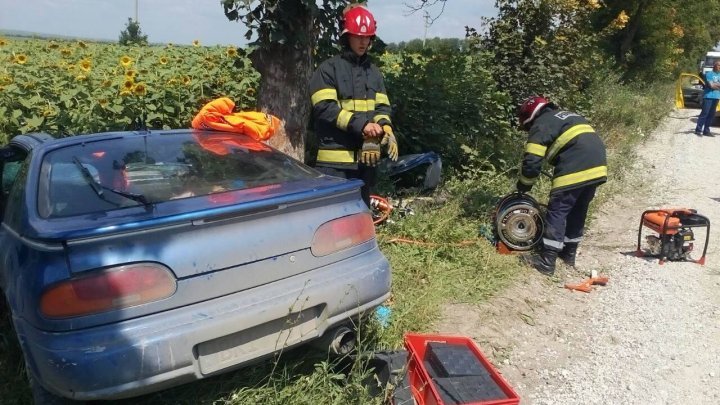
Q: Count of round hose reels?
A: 1